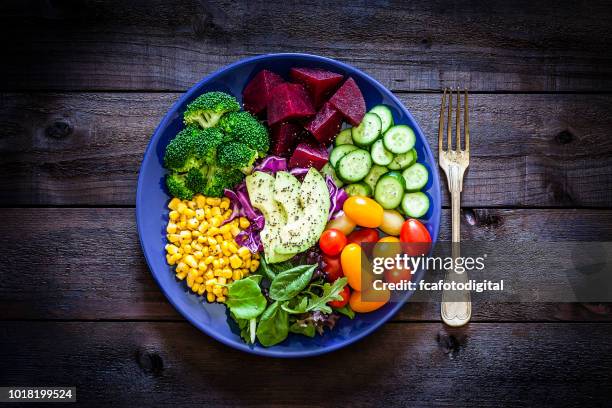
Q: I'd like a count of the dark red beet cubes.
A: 7